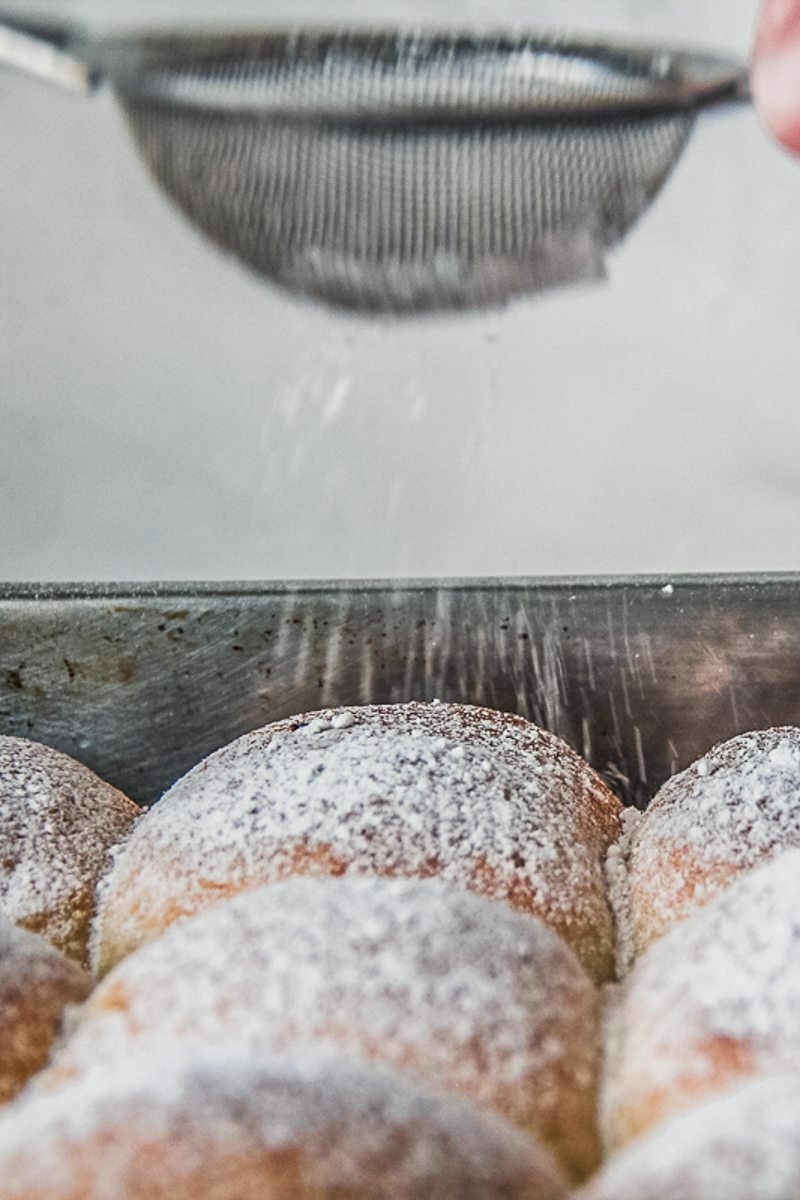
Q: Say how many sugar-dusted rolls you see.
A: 8